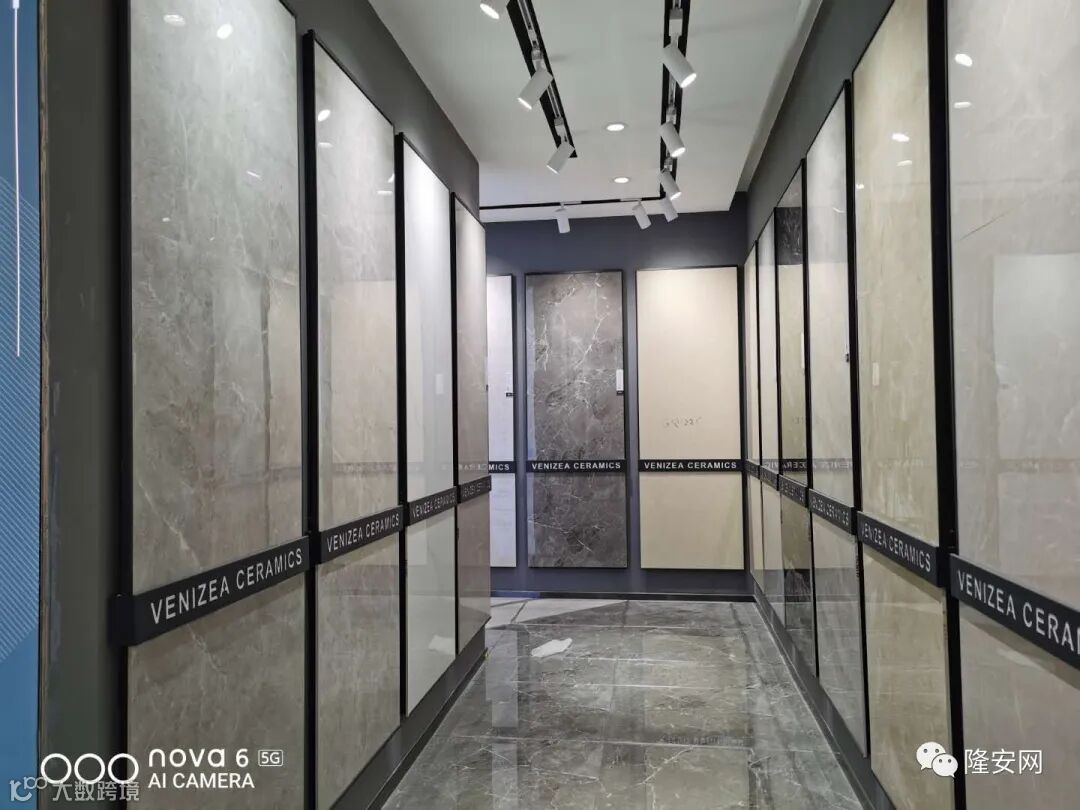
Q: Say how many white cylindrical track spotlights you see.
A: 9